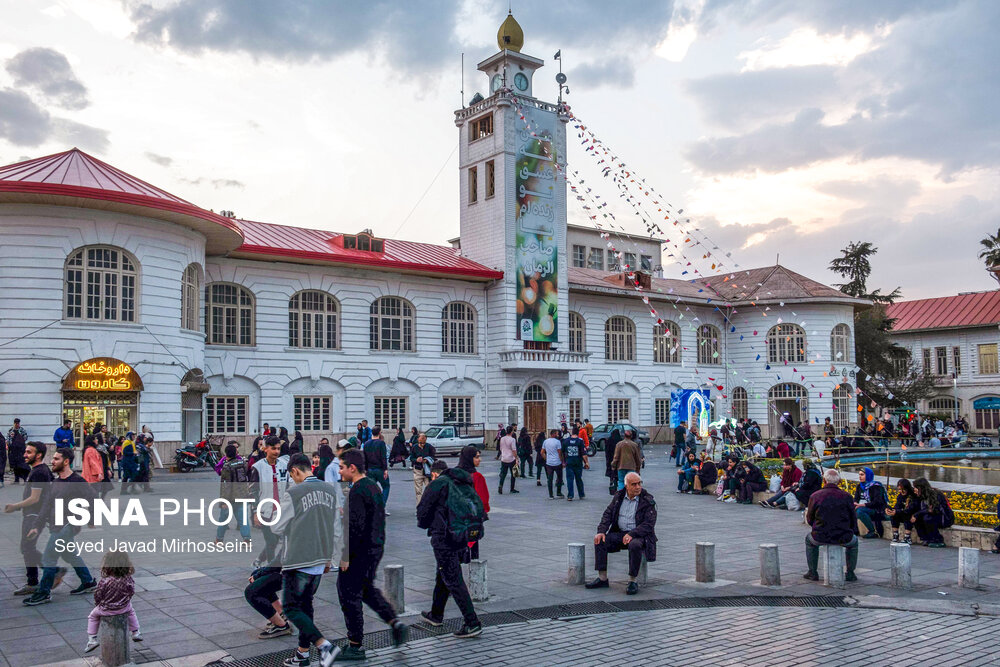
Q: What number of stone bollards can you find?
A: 10